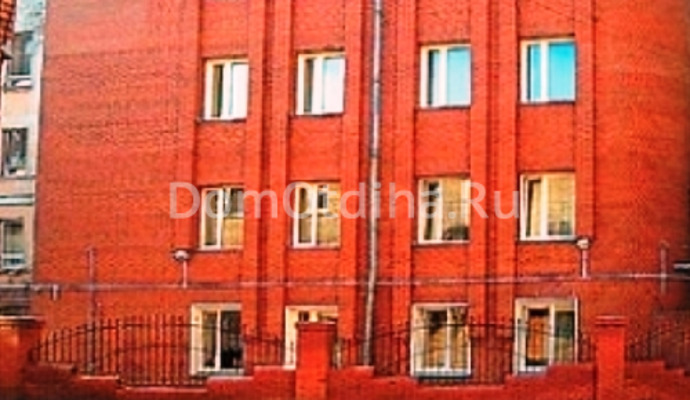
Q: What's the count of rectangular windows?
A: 15